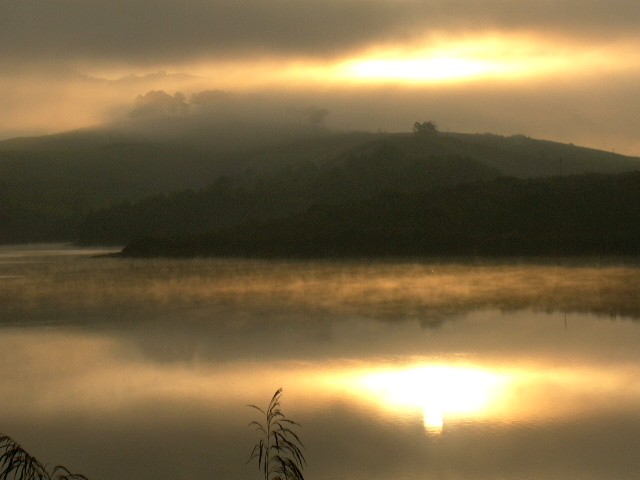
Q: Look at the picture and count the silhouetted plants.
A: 2